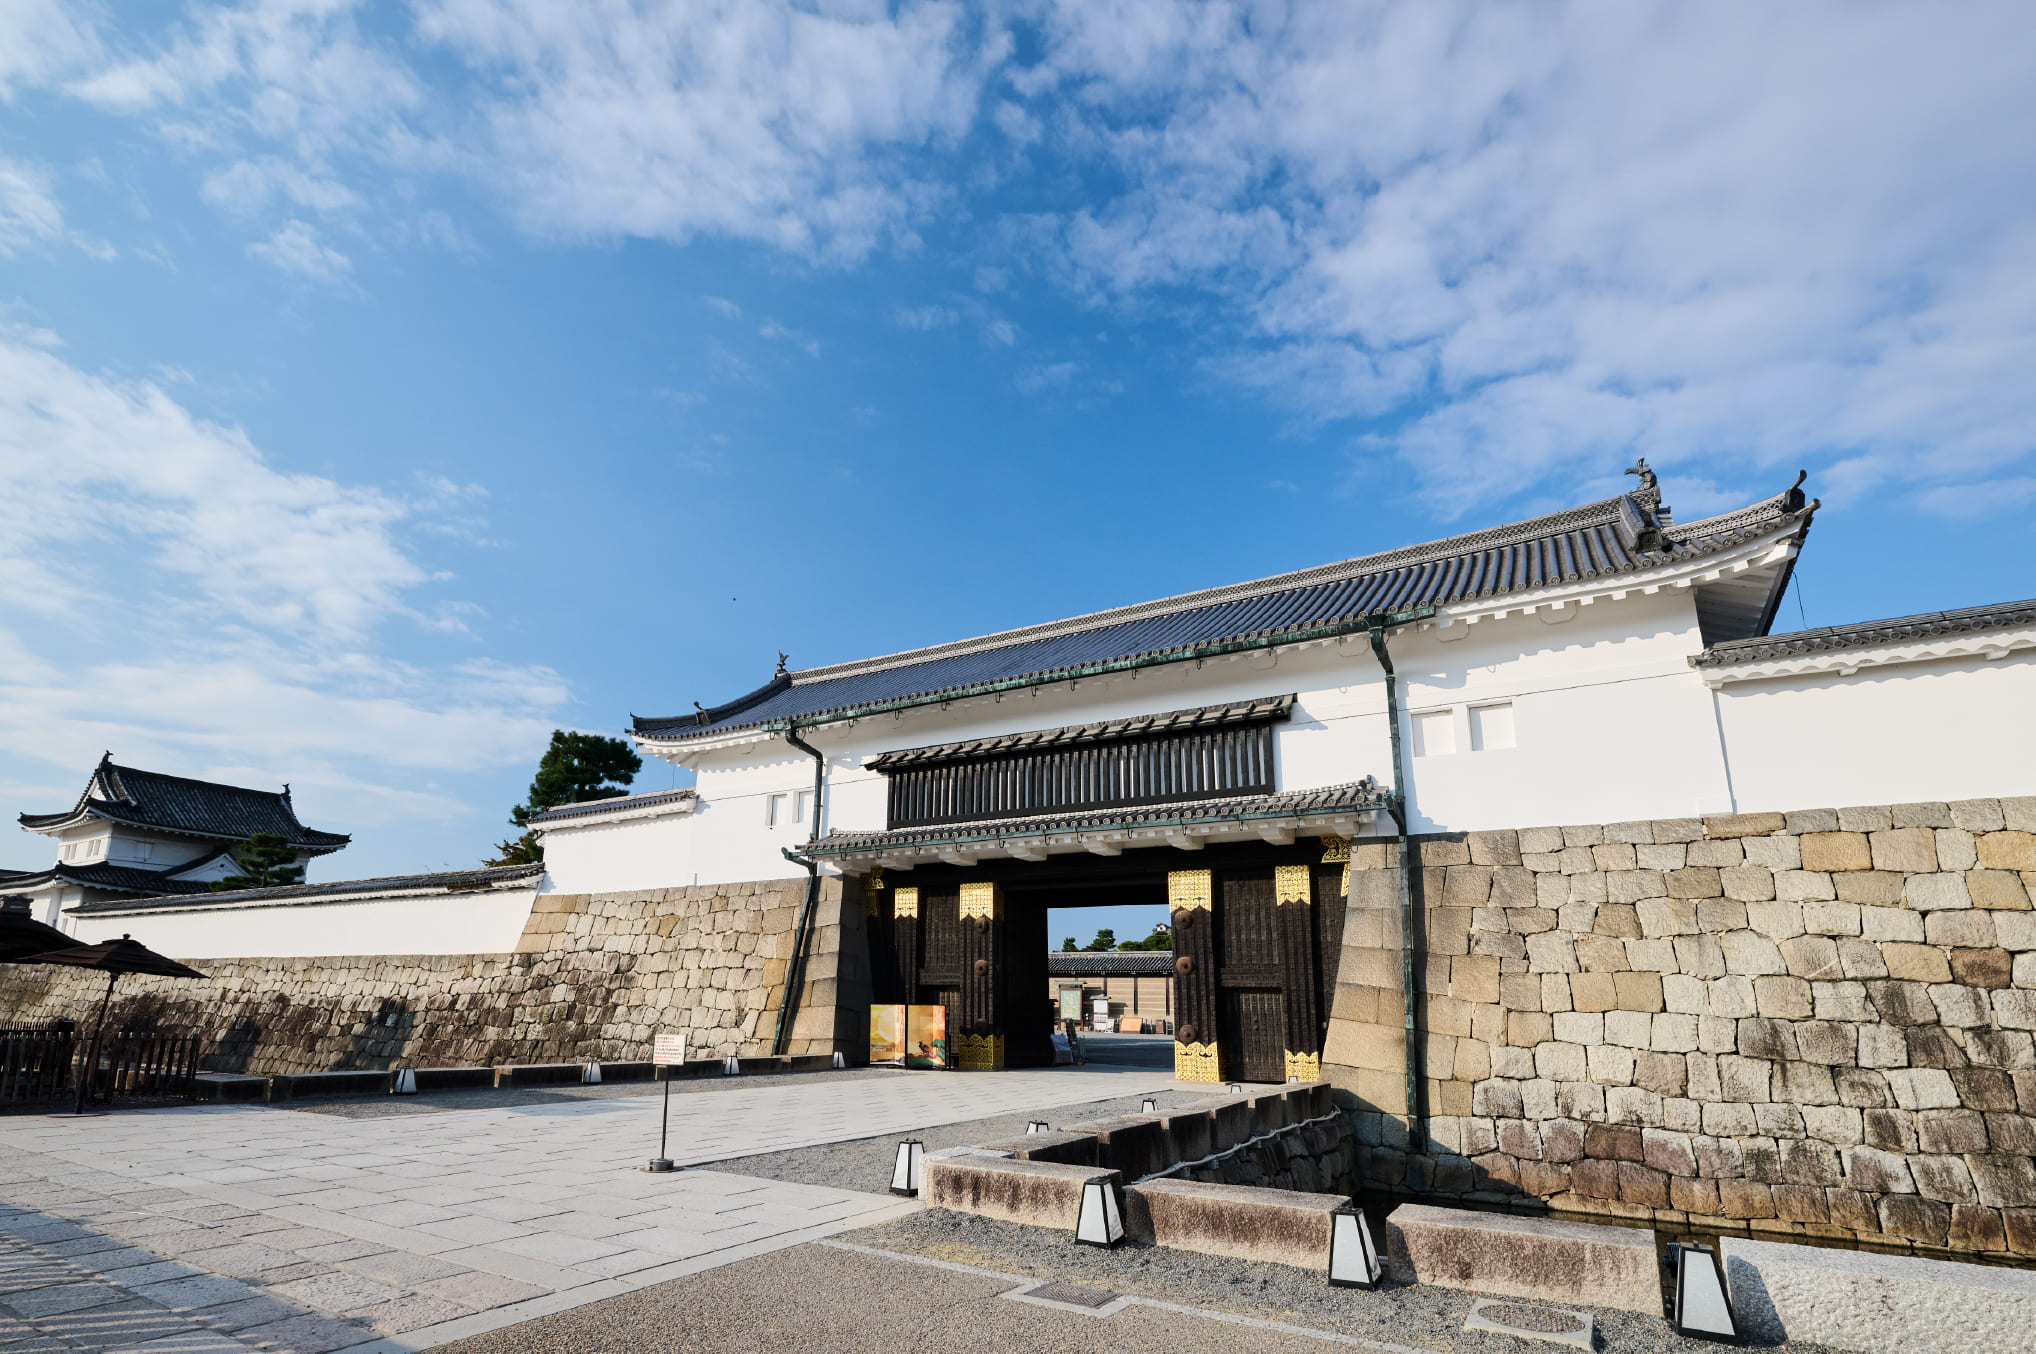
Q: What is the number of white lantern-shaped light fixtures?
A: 12